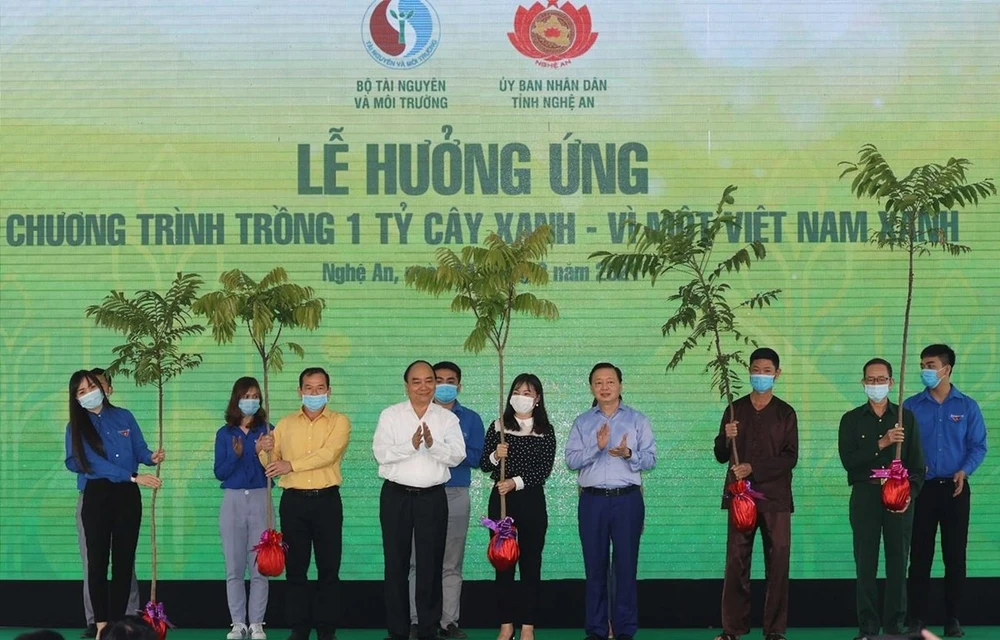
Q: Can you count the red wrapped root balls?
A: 5